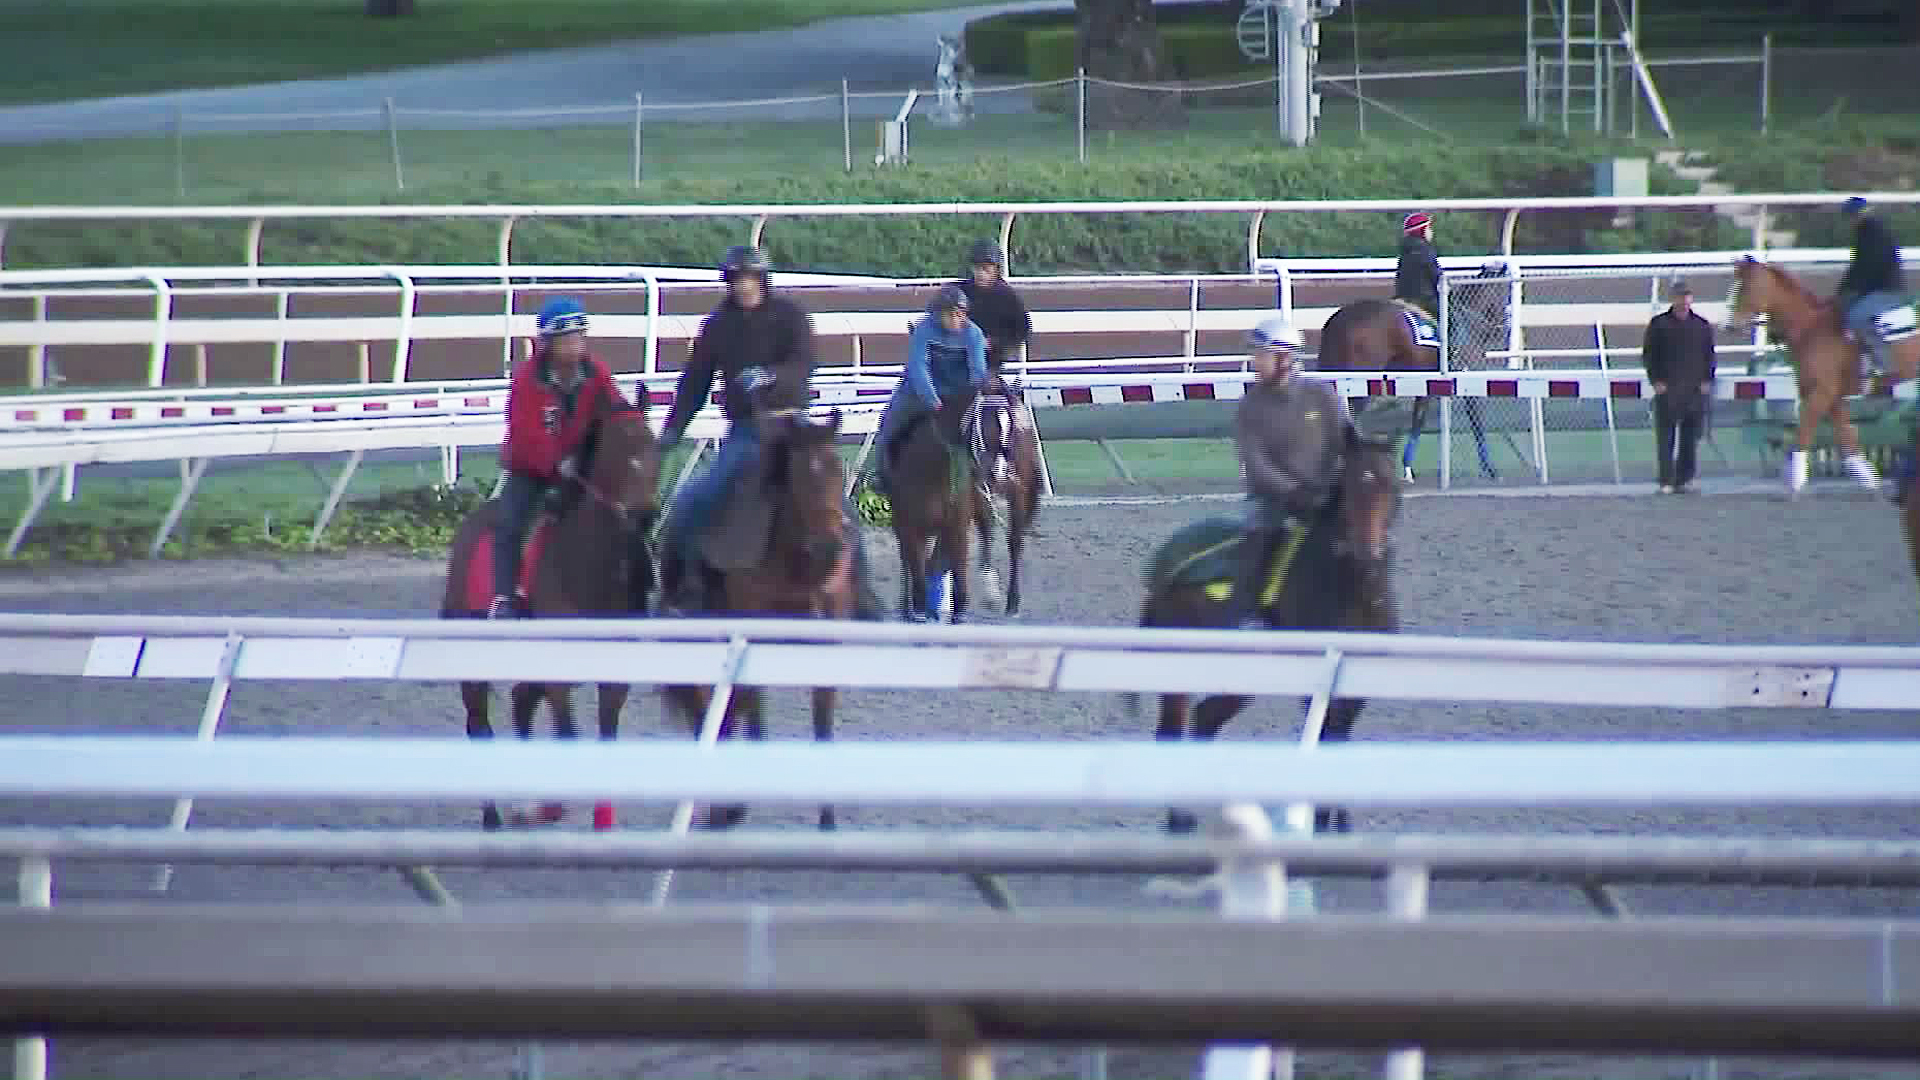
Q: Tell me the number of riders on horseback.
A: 7